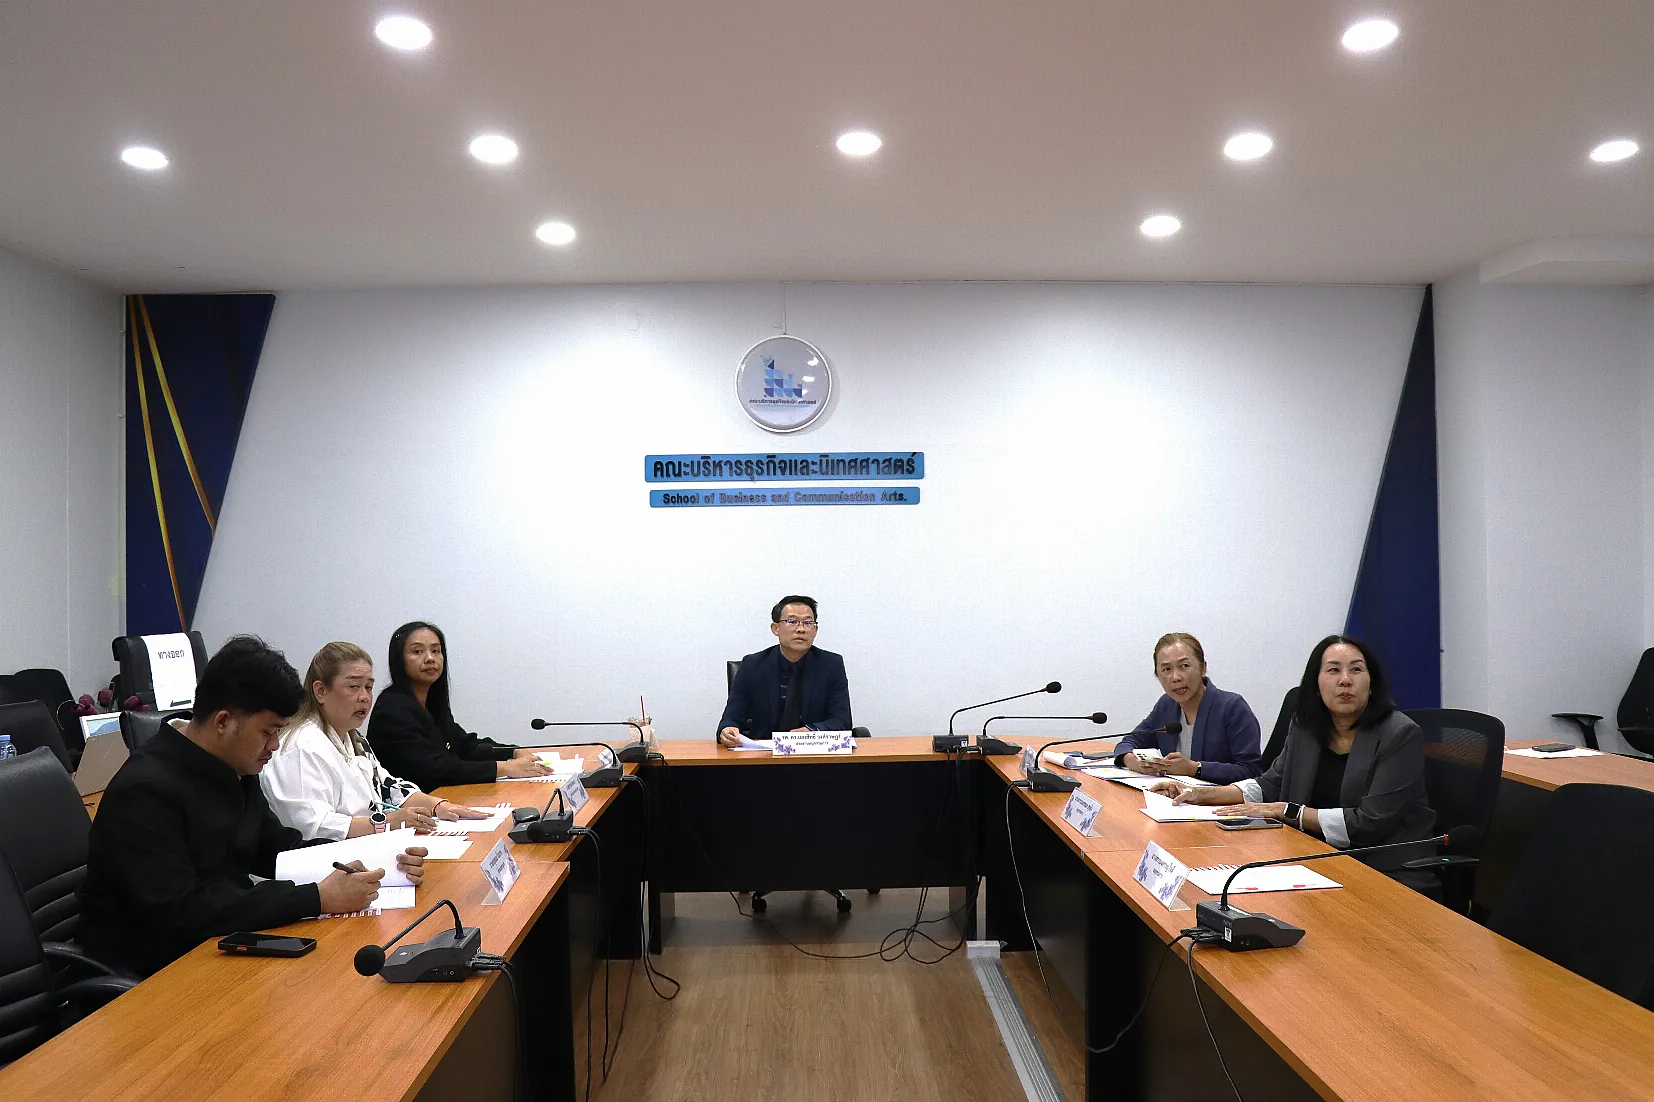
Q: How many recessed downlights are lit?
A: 9